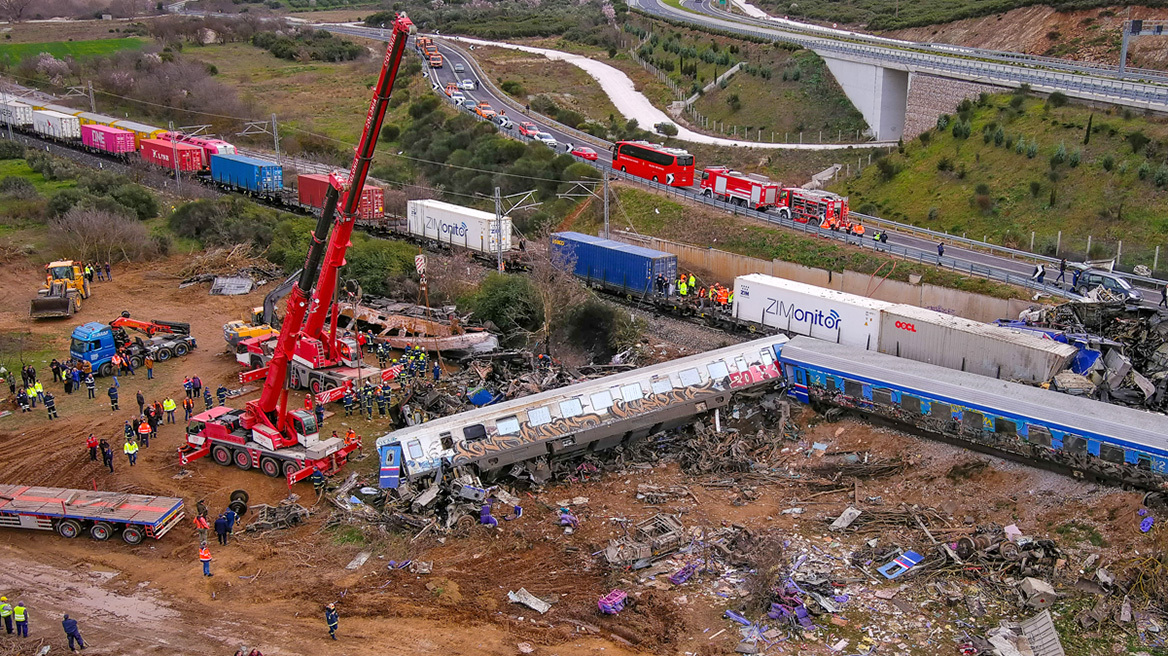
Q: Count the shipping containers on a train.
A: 10